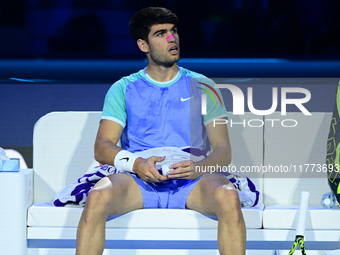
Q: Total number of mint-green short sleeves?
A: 2